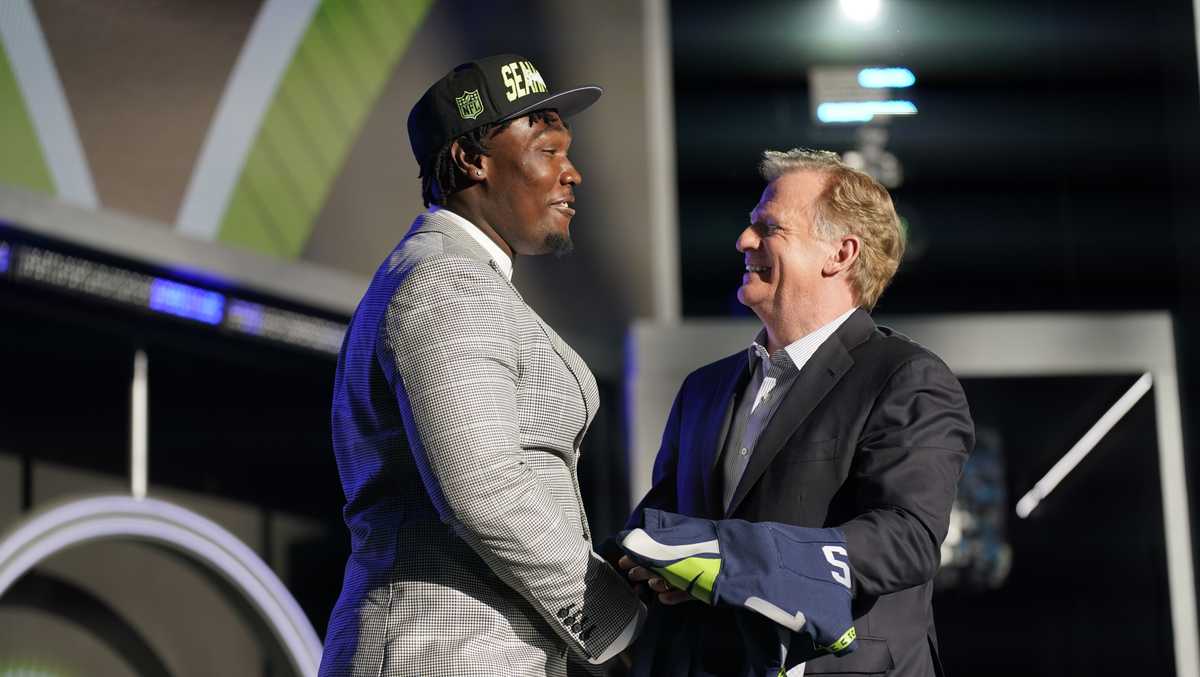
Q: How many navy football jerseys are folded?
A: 1